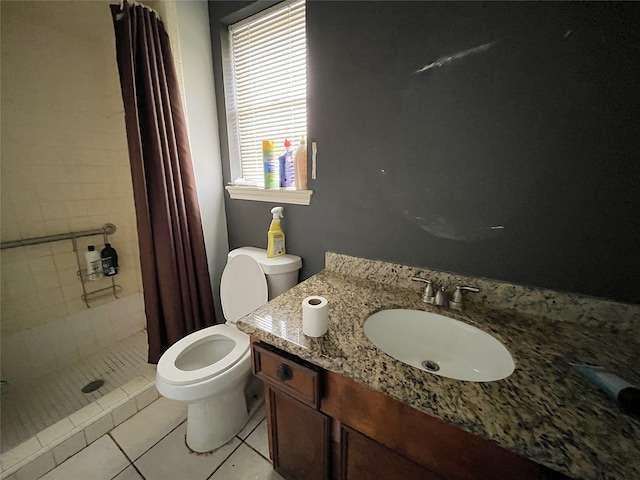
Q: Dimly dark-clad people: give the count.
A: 0